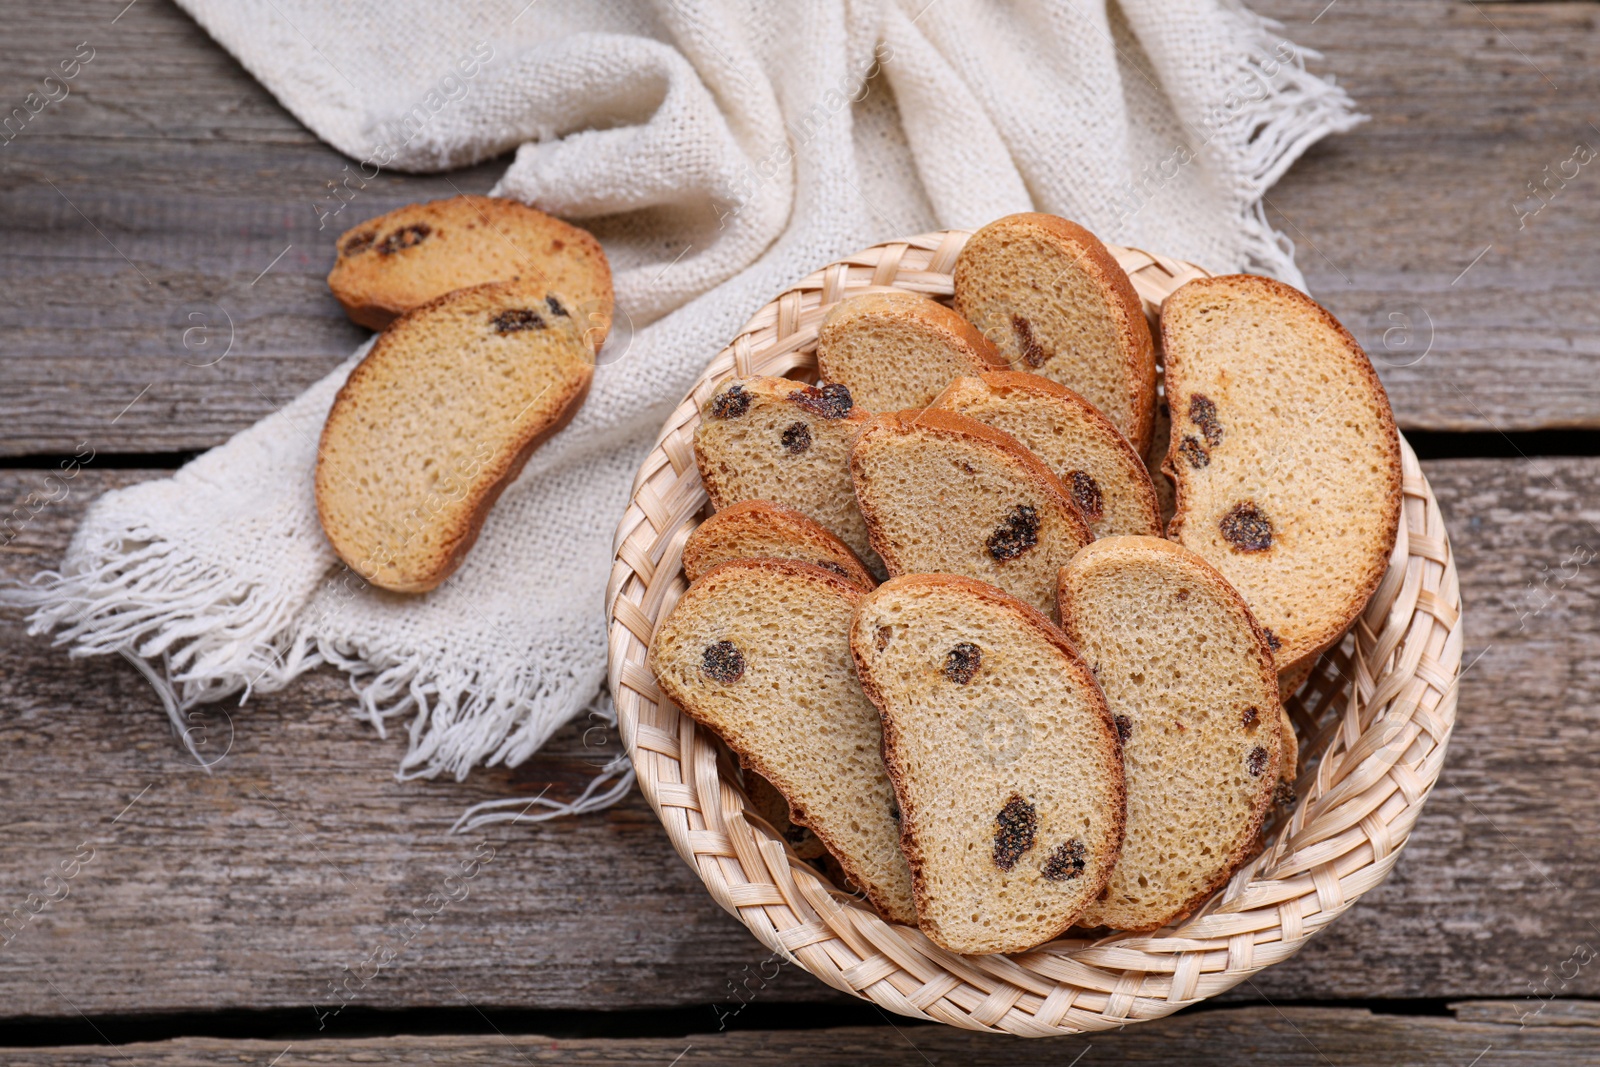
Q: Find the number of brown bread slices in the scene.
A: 12